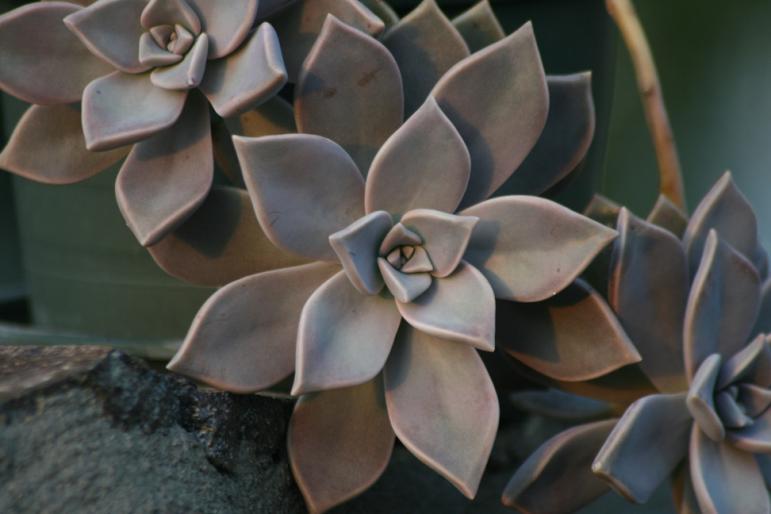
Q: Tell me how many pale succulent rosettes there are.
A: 3